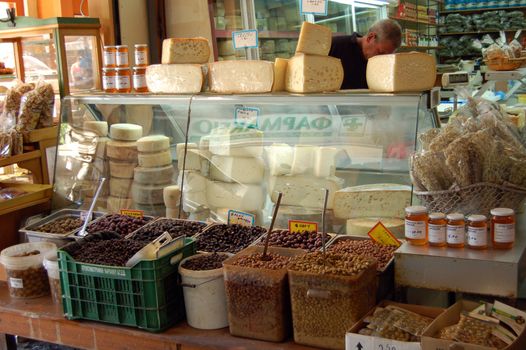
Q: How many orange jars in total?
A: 11